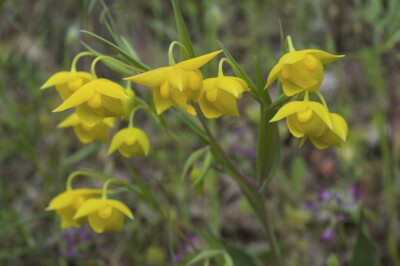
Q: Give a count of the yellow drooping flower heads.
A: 11